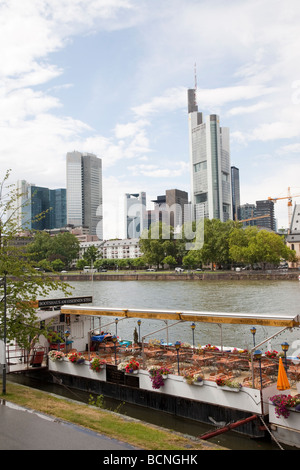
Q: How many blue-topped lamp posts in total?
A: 9